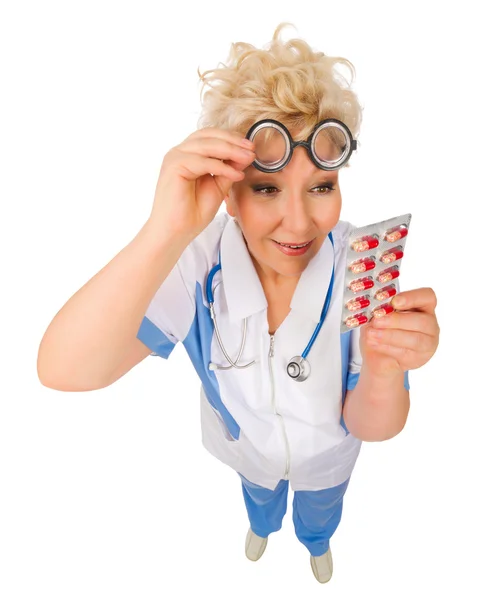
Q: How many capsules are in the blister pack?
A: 10